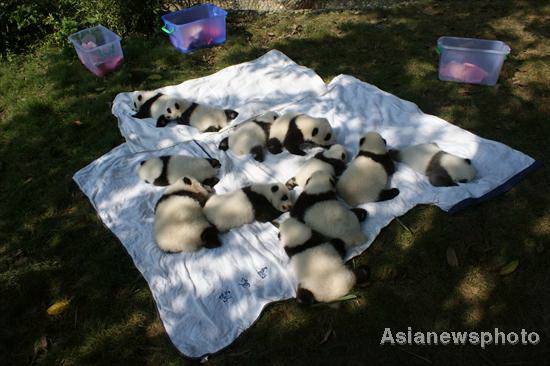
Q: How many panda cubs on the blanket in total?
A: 12